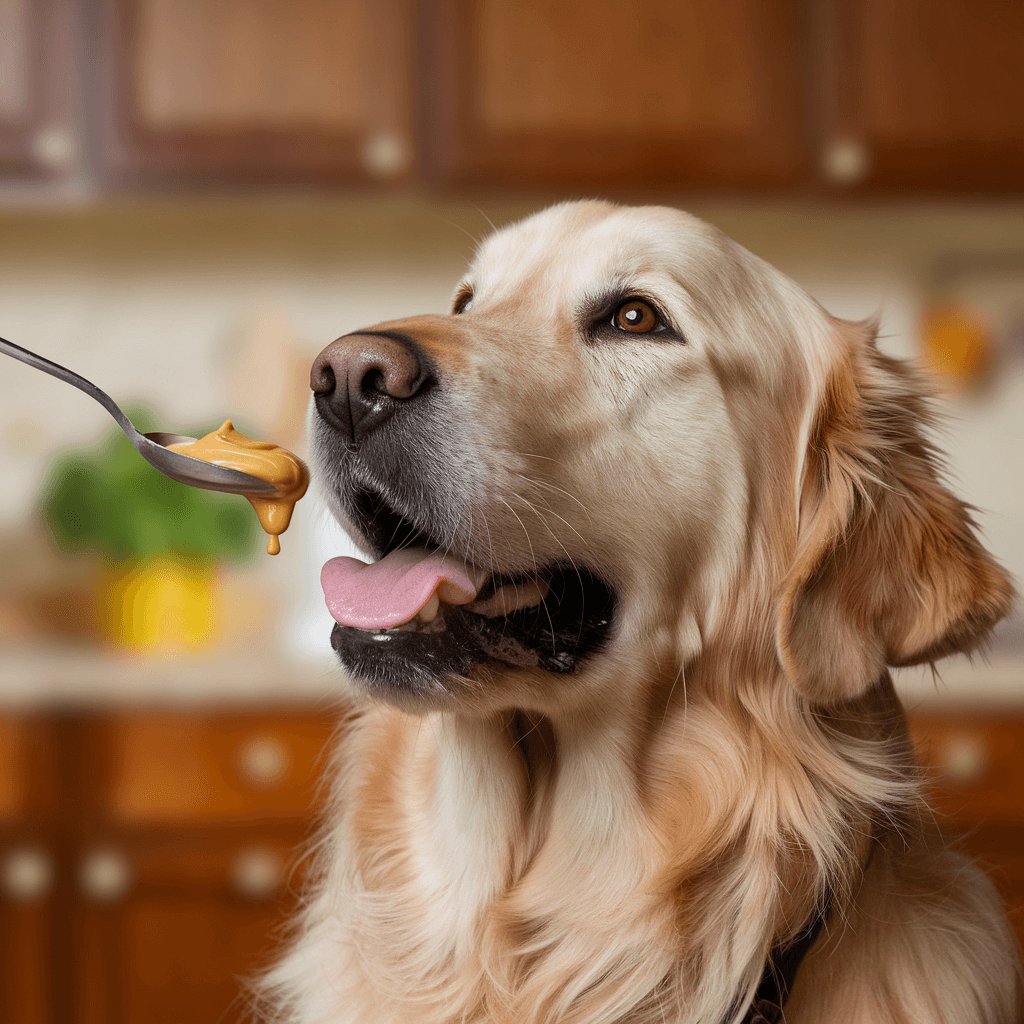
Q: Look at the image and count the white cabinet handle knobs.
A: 8